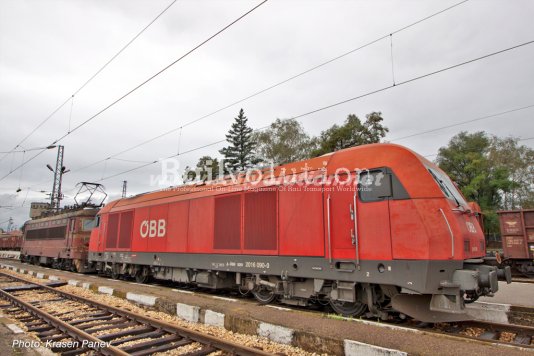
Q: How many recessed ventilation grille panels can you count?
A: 4